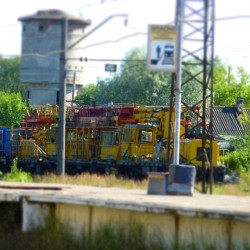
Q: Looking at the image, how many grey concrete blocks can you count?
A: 2